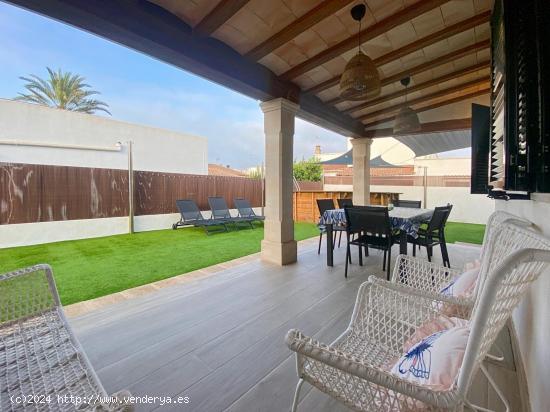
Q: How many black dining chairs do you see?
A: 6